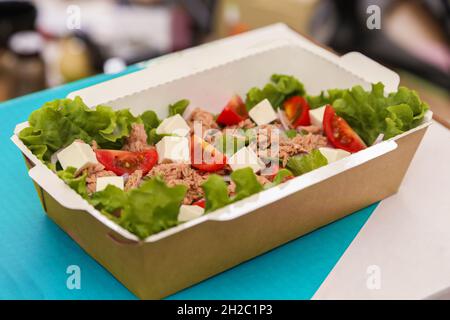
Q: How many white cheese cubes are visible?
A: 9